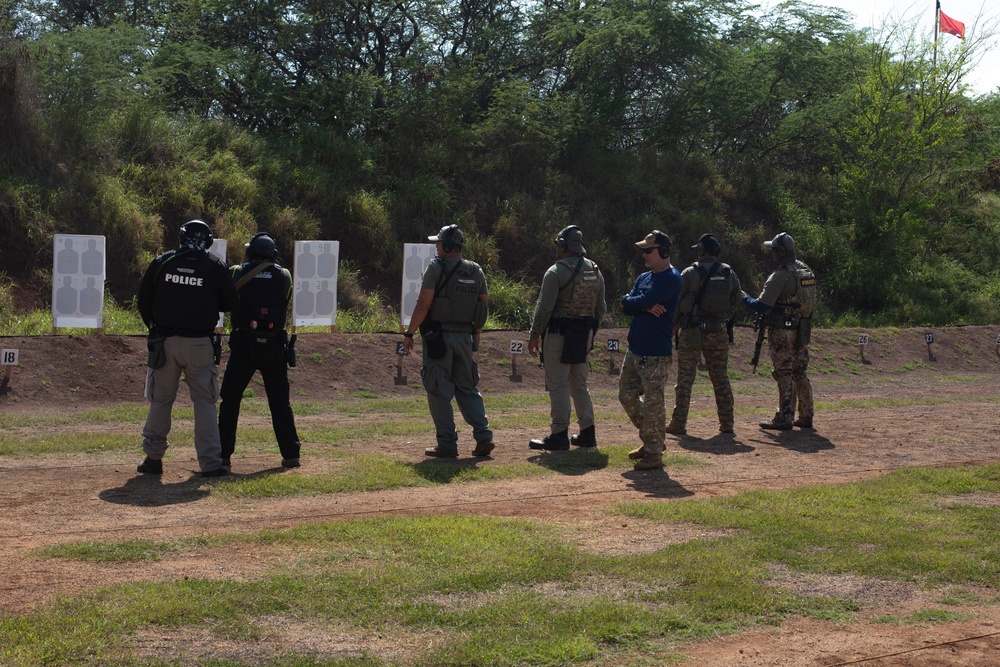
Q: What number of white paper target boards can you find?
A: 4